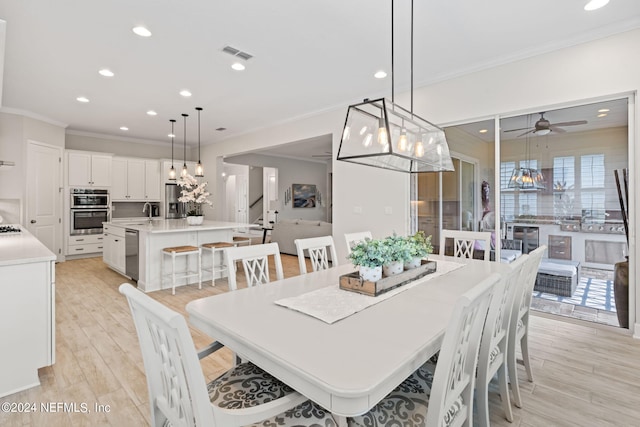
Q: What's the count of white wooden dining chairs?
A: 8